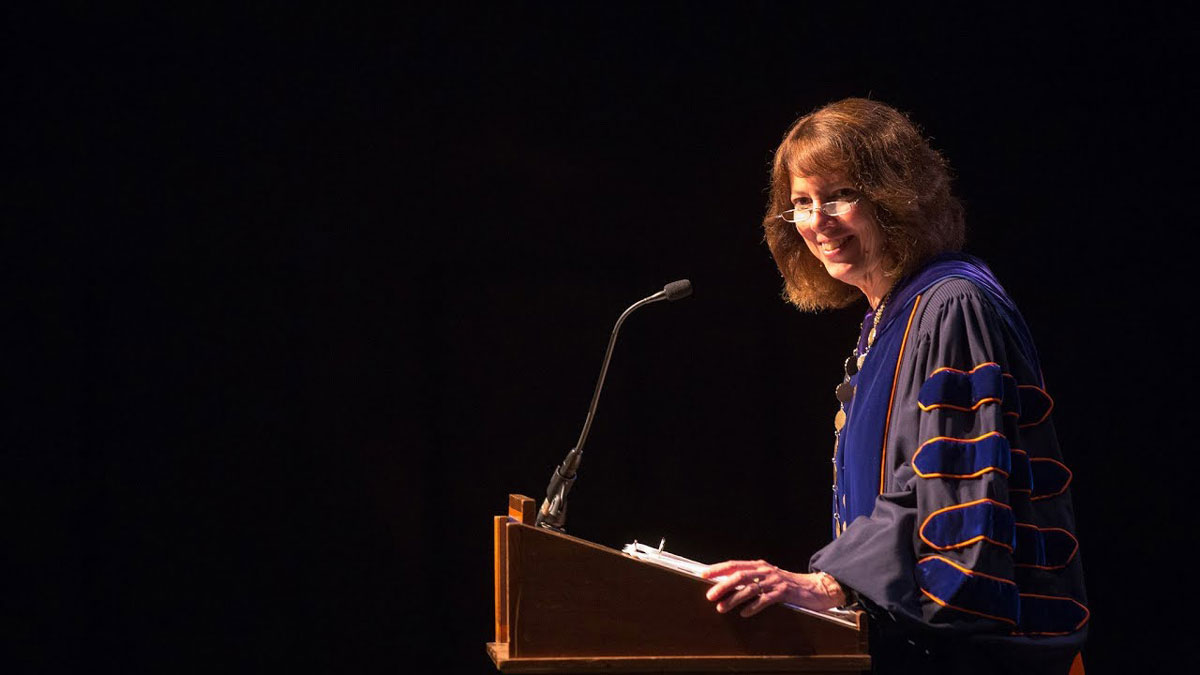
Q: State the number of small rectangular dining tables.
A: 0